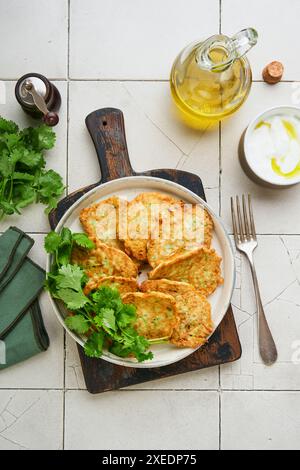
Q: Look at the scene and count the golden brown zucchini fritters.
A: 8